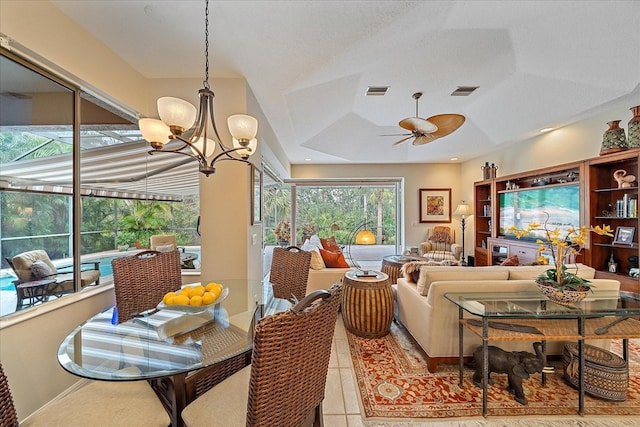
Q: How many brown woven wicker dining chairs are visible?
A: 4